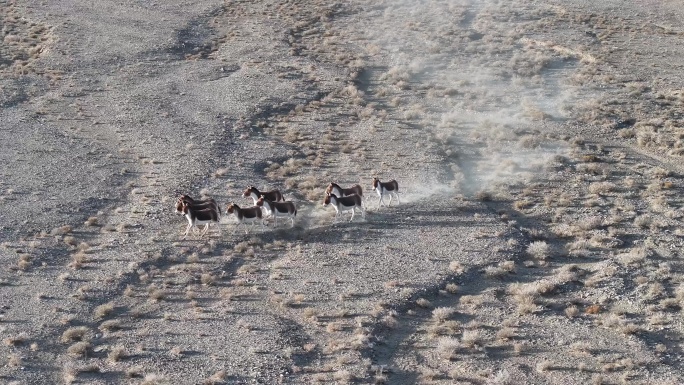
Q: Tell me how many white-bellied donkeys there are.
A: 9